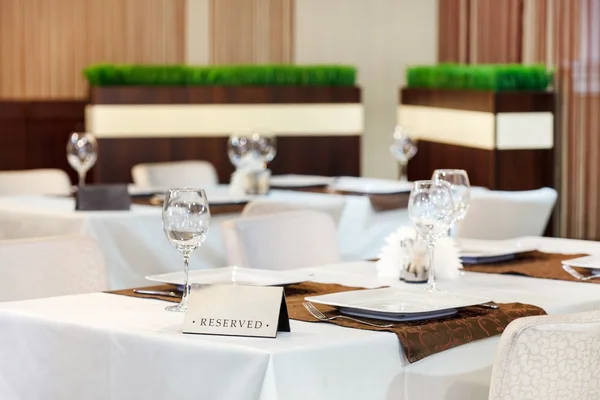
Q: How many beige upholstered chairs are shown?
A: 7